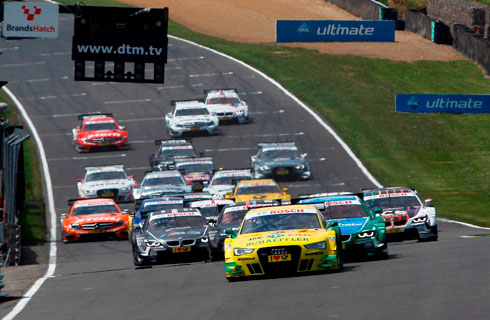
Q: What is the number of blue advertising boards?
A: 2